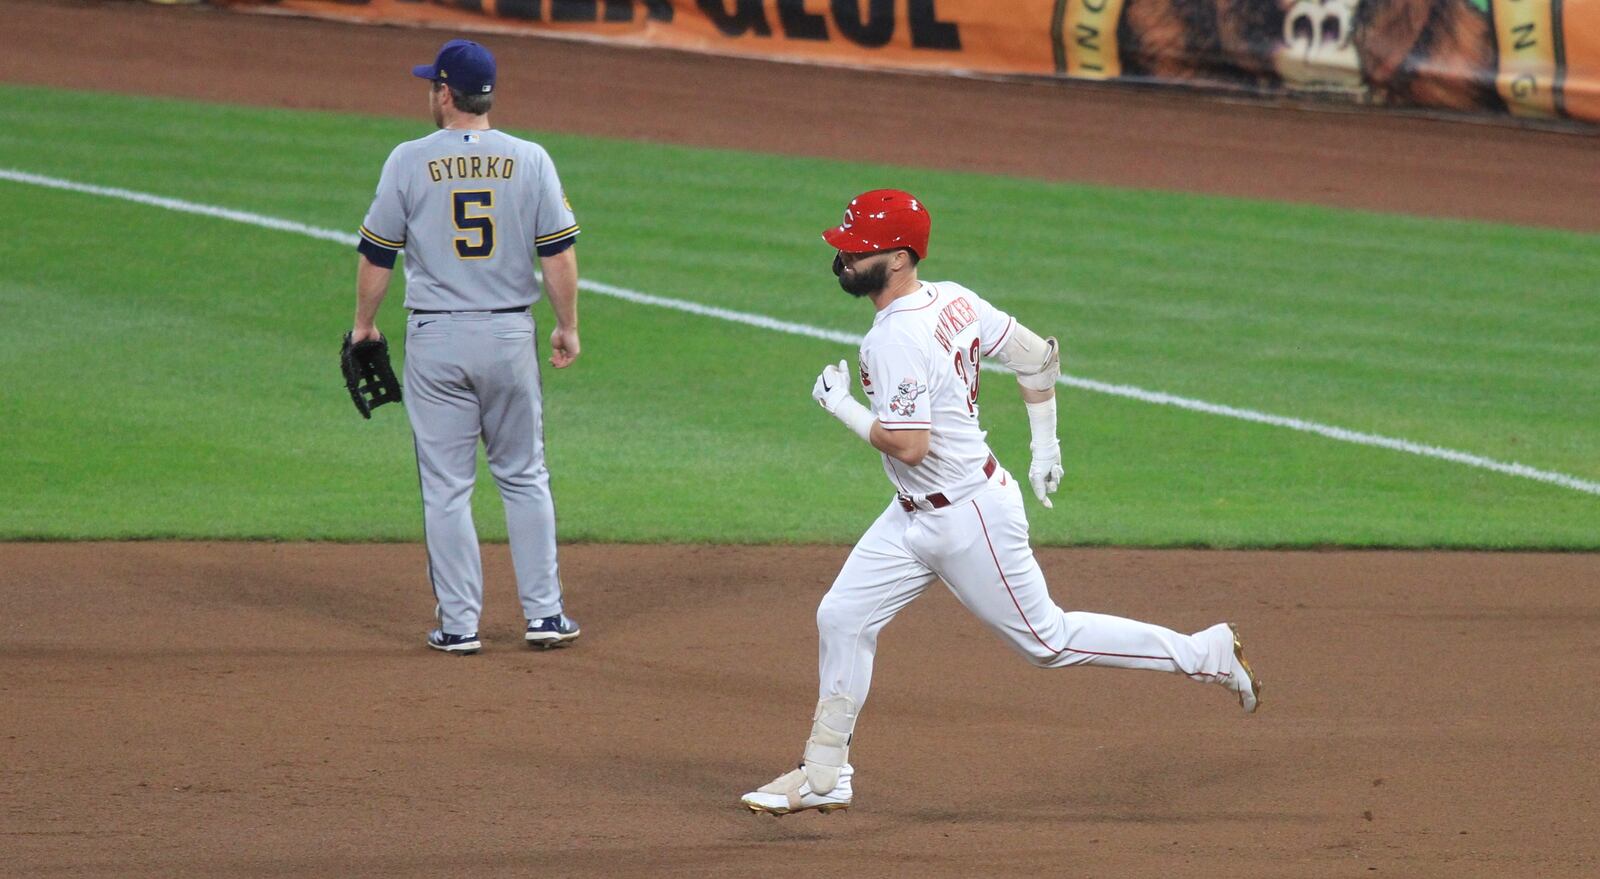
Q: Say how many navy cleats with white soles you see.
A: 2